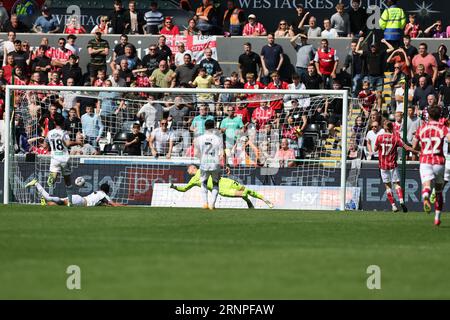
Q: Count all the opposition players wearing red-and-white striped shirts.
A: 2